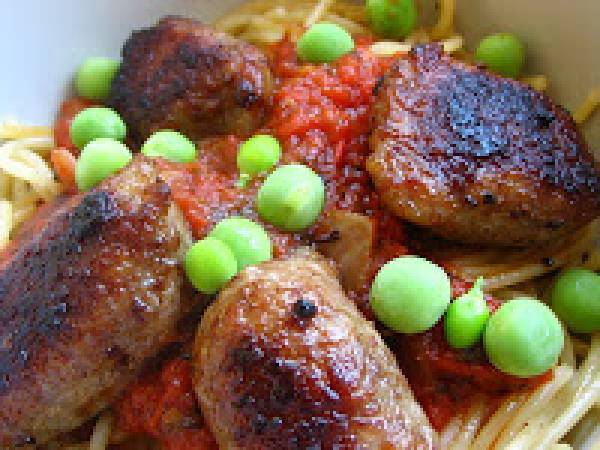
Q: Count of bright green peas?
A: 15